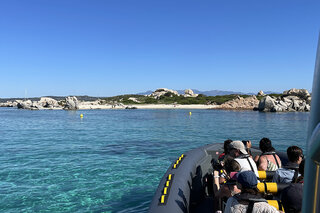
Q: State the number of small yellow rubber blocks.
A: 8